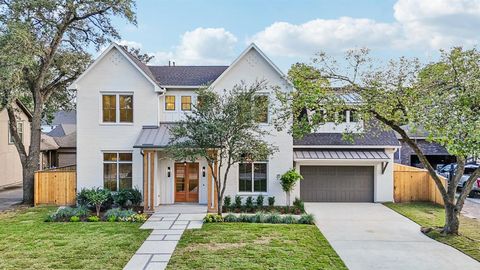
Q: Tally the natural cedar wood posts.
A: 4